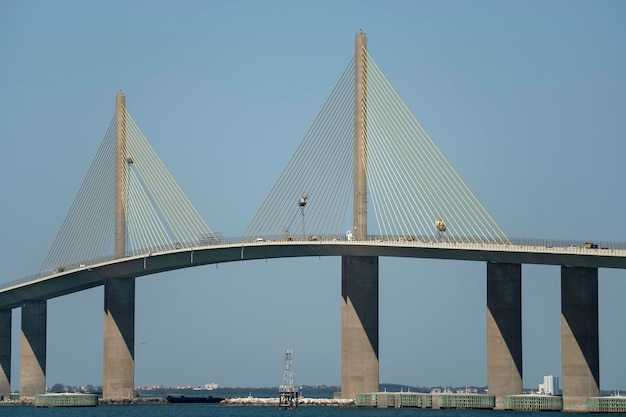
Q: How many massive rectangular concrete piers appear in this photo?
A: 6